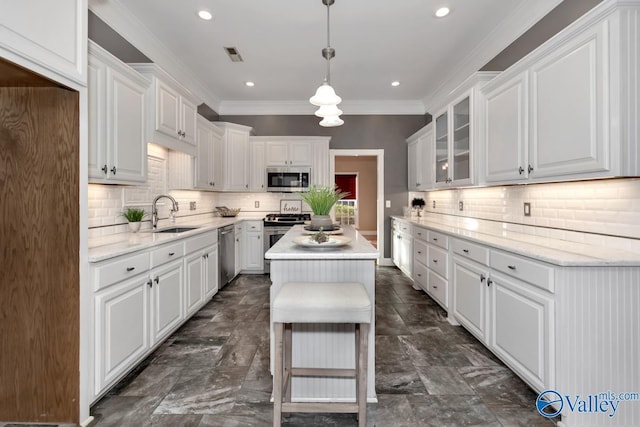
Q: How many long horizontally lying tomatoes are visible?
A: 0